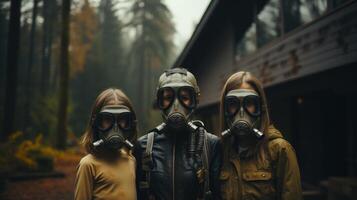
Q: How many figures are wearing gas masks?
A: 3